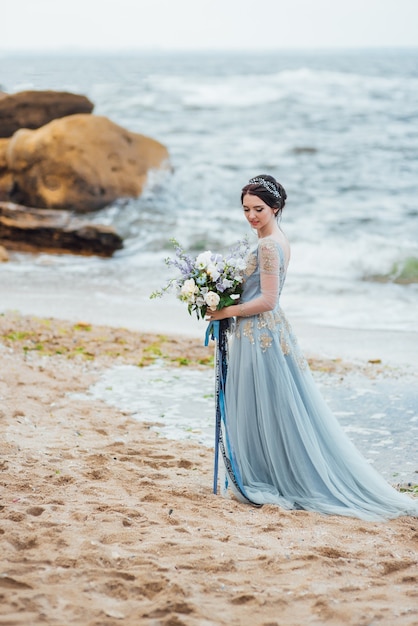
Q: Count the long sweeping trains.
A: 1